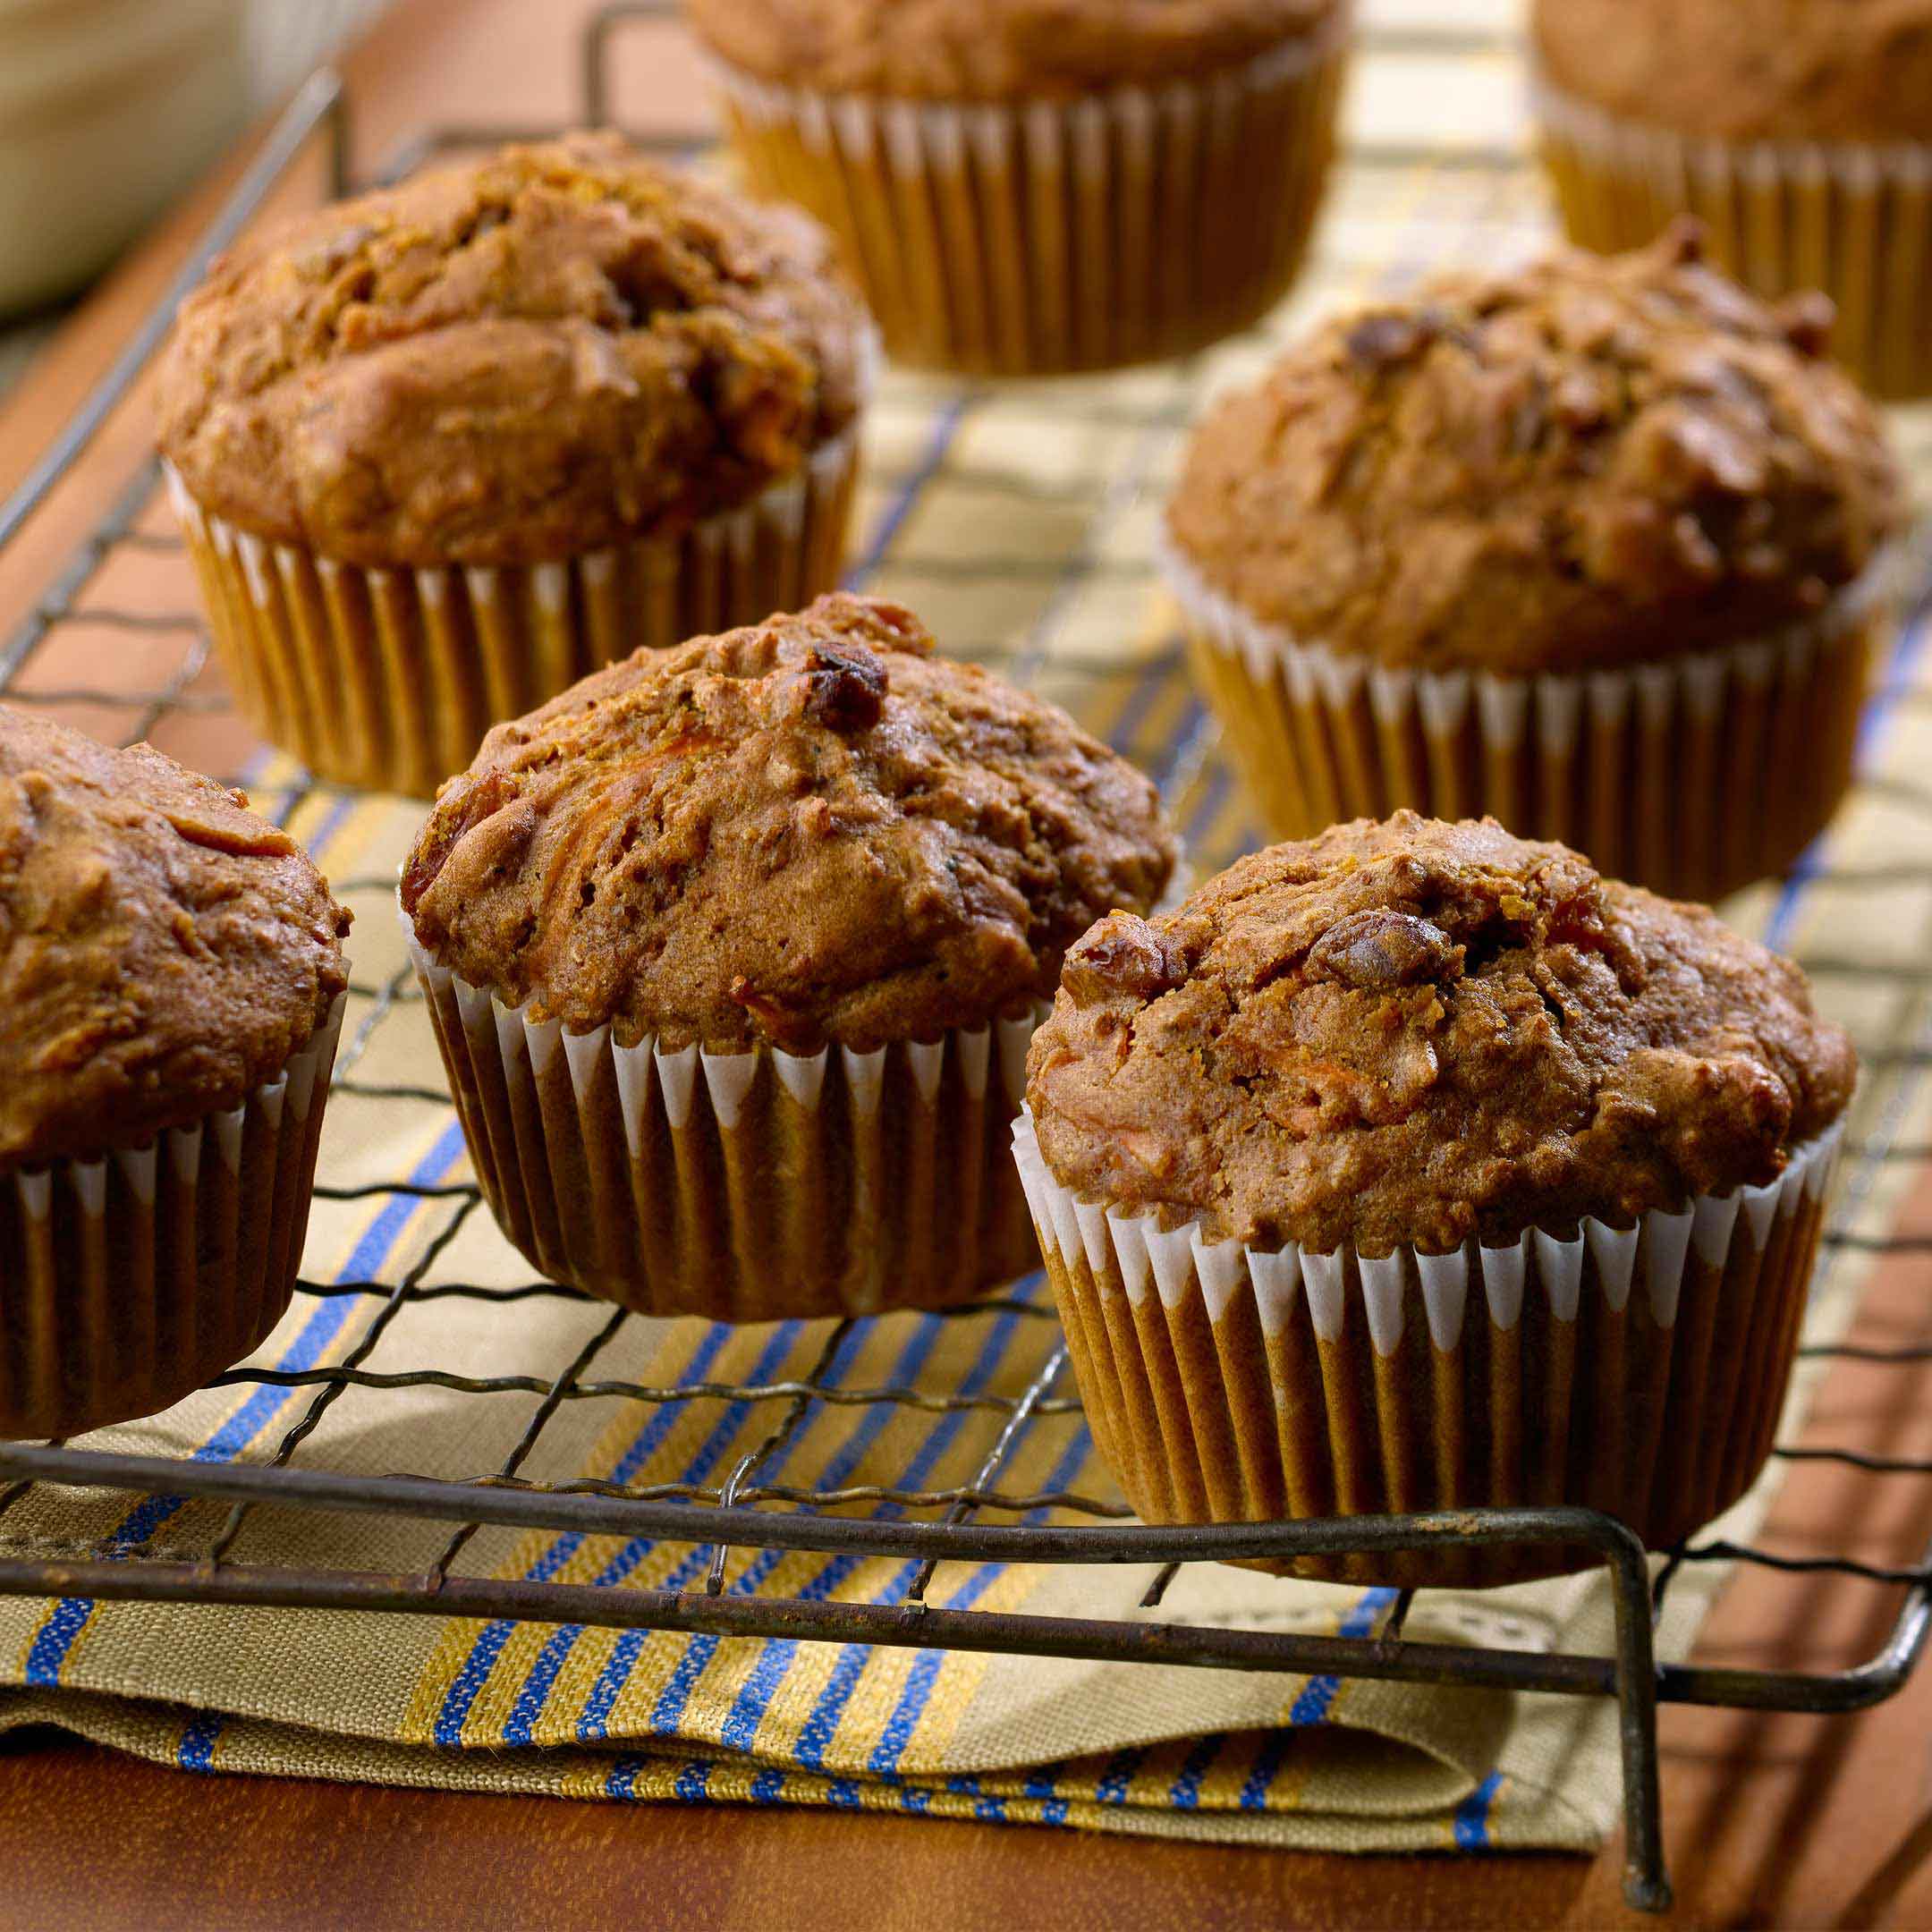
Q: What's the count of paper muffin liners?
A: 7